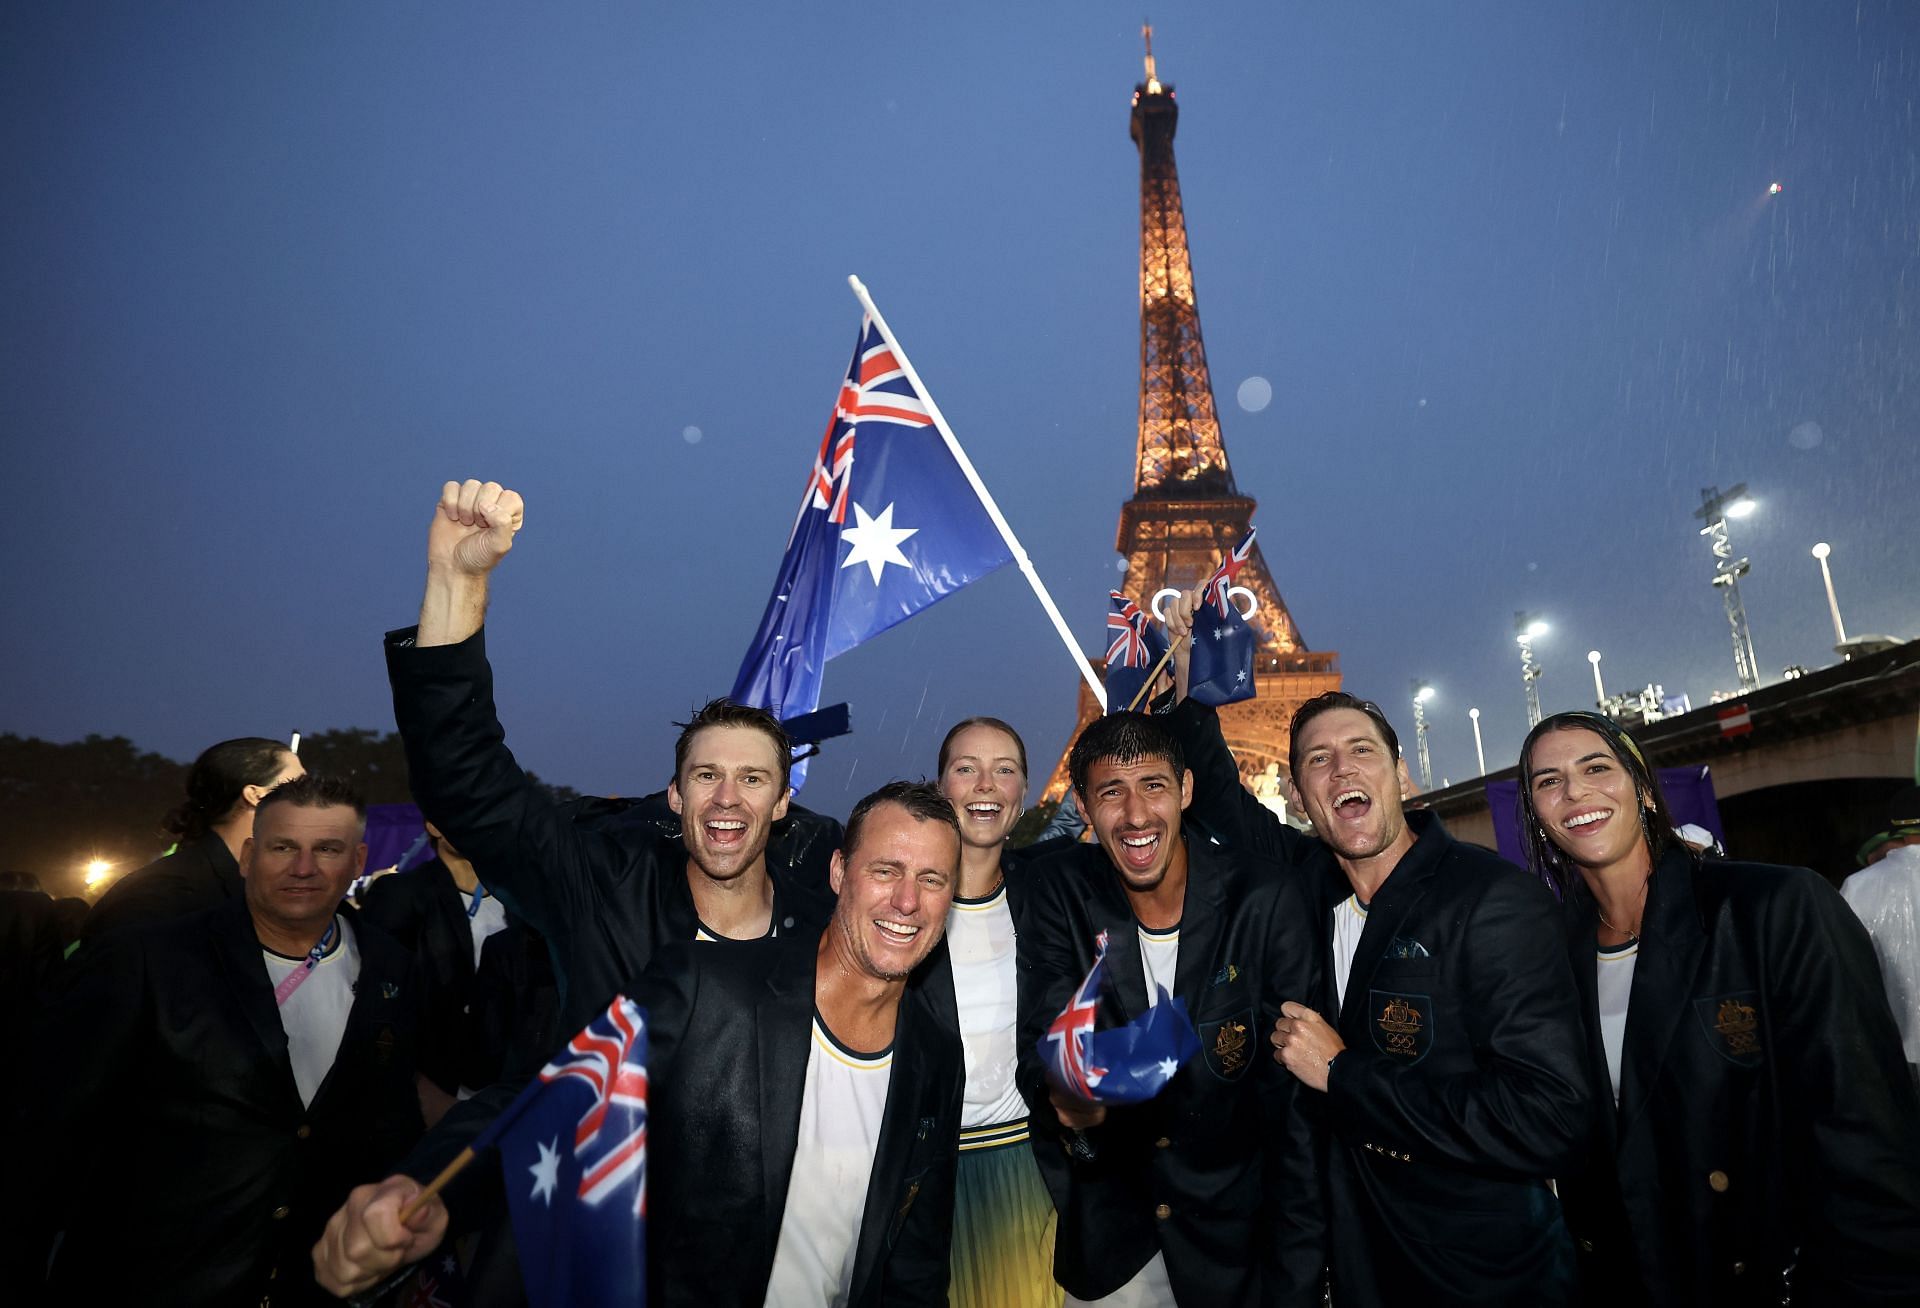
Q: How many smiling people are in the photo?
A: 6